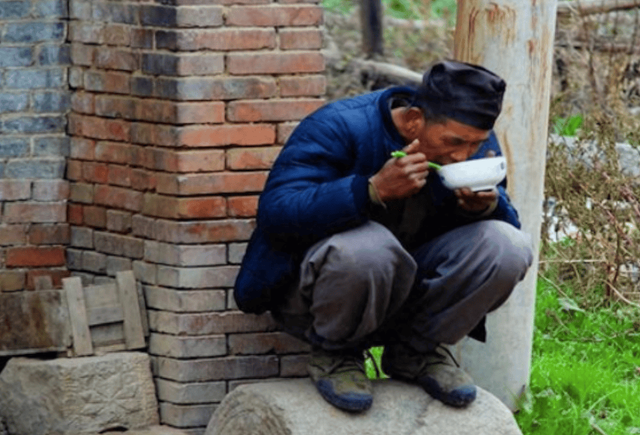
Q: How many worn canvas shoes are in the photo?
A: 2